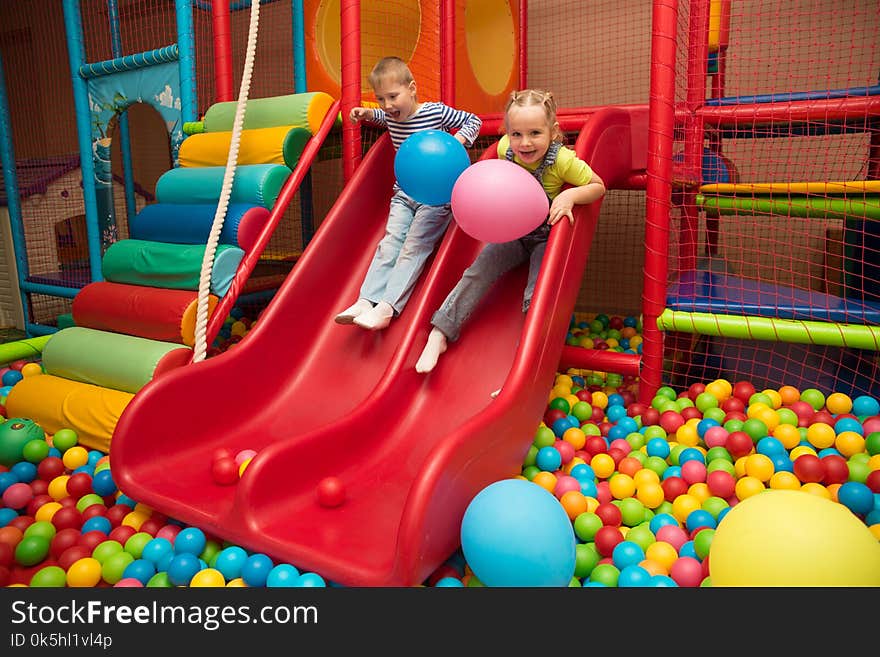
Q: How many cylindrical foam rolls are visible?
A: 8